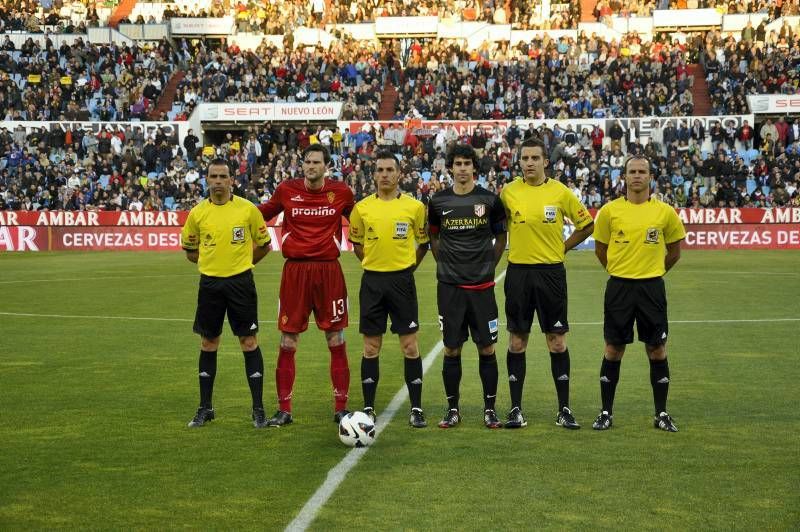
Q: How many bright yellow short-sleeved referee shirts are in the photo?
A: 4